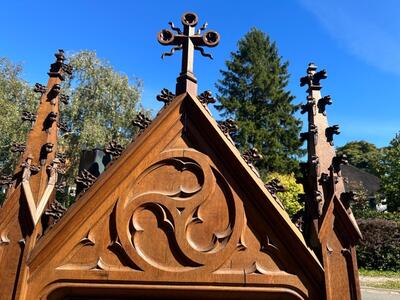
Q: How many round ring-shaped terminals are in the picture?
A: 3